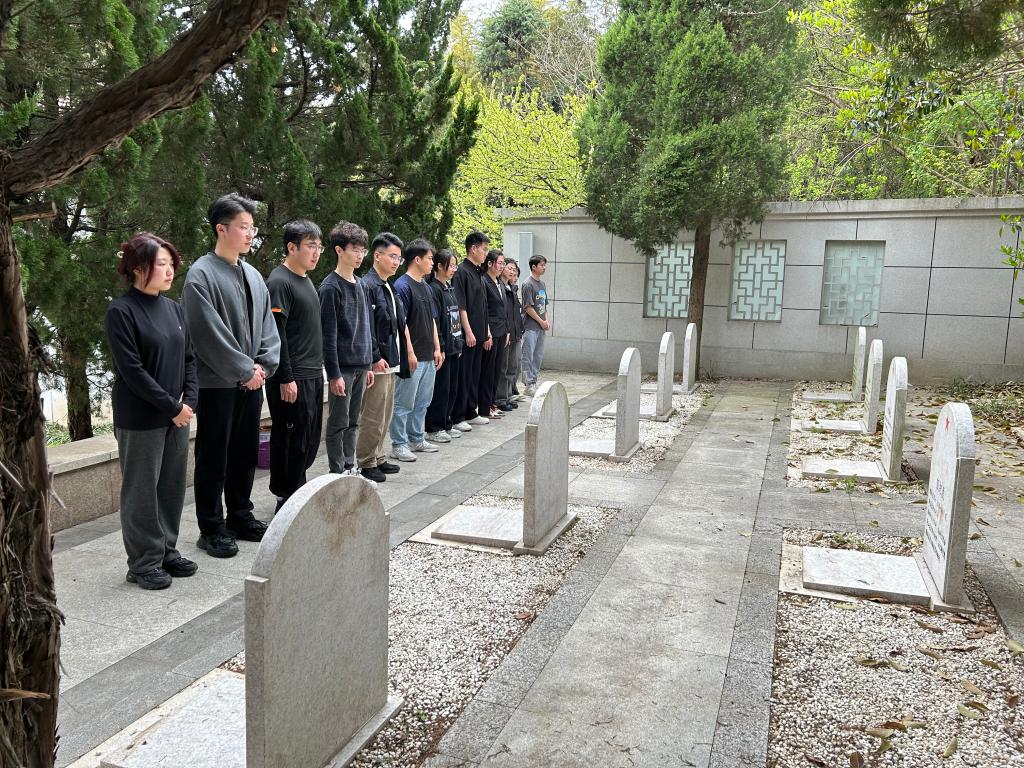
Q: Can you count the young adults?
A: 12